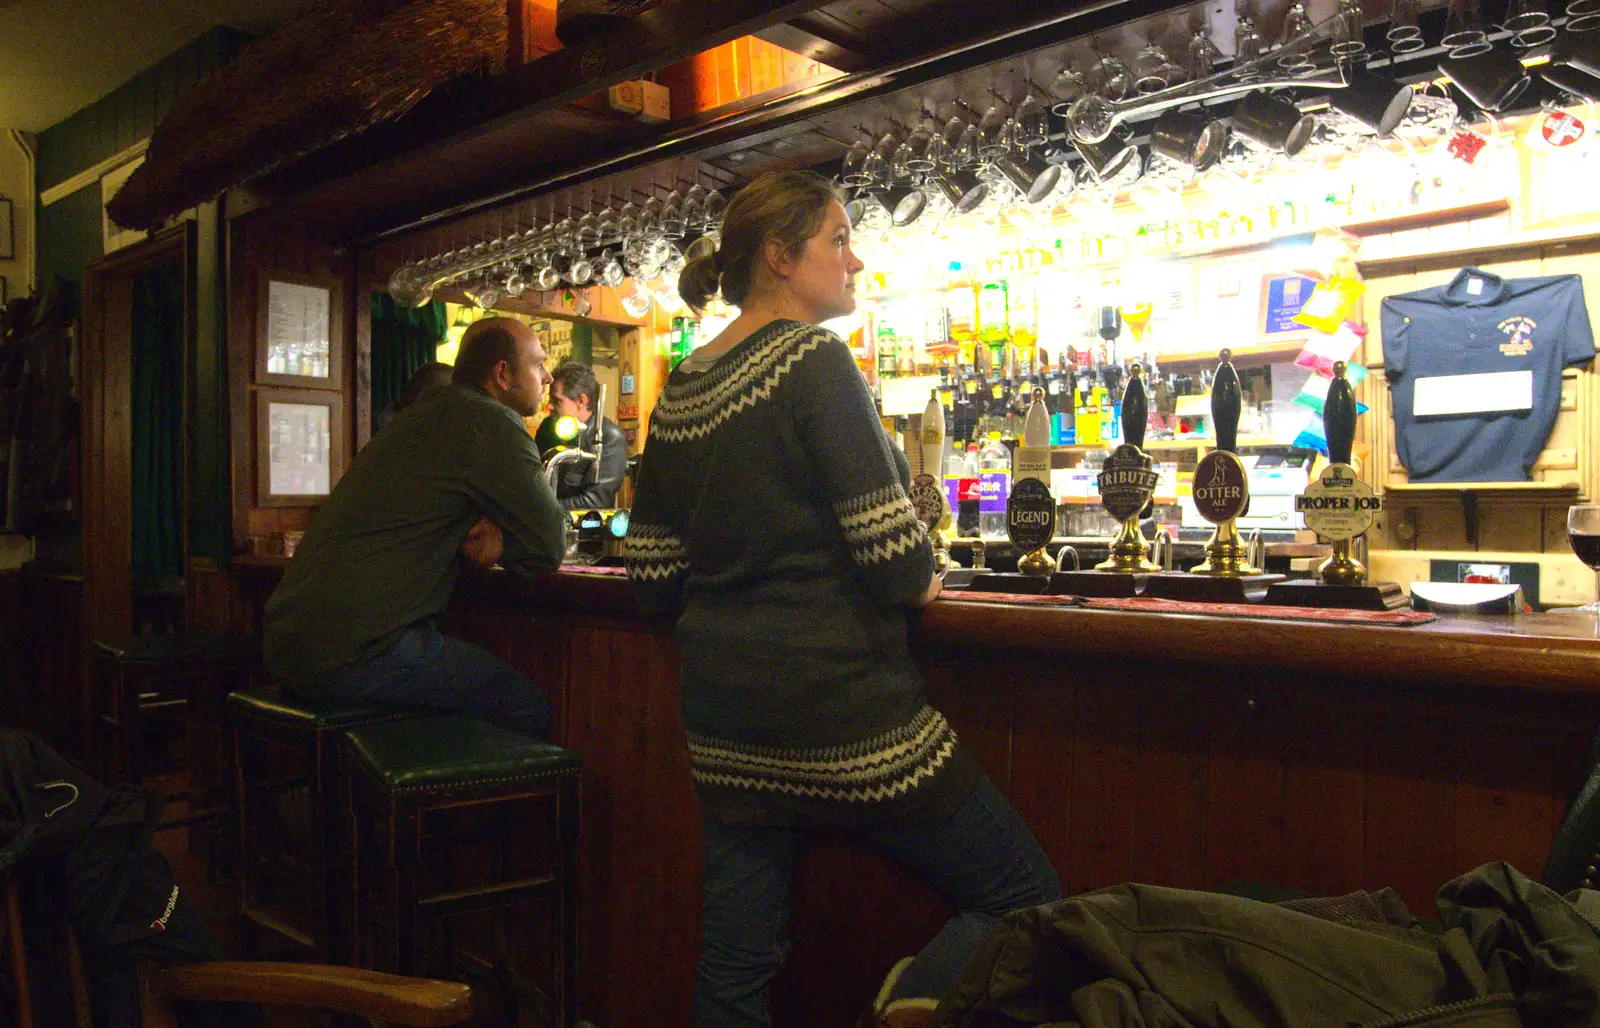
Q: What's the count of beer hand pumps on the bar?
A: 5